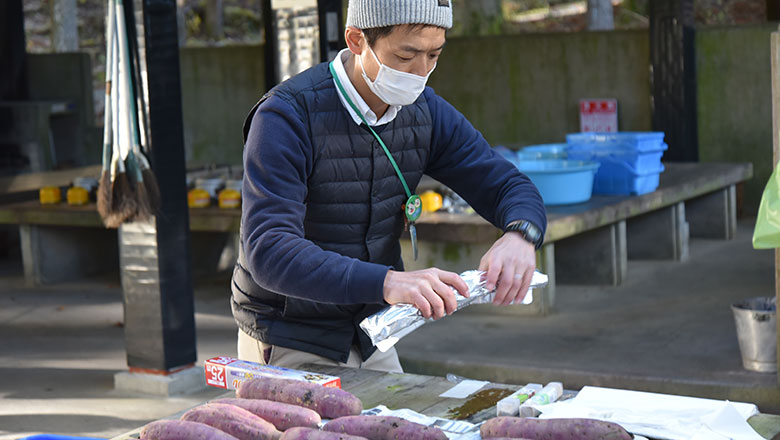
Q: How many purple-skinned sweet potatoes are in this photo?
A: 7